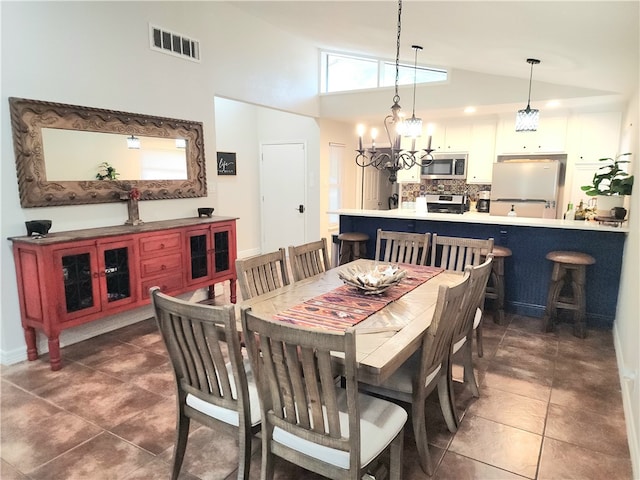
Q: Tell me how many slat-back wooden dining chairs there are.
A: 8